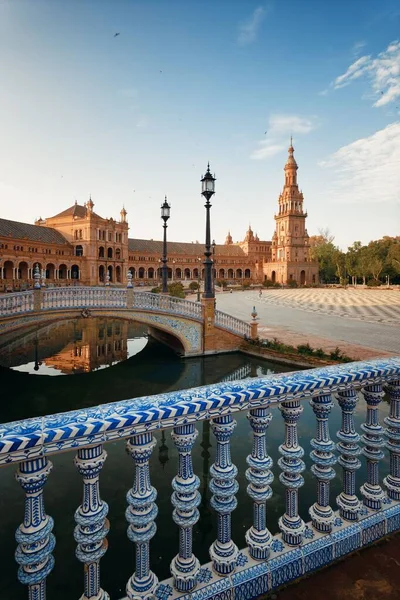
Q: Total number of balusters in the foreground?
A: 11